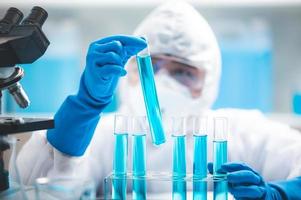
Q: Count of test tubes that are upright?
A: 5